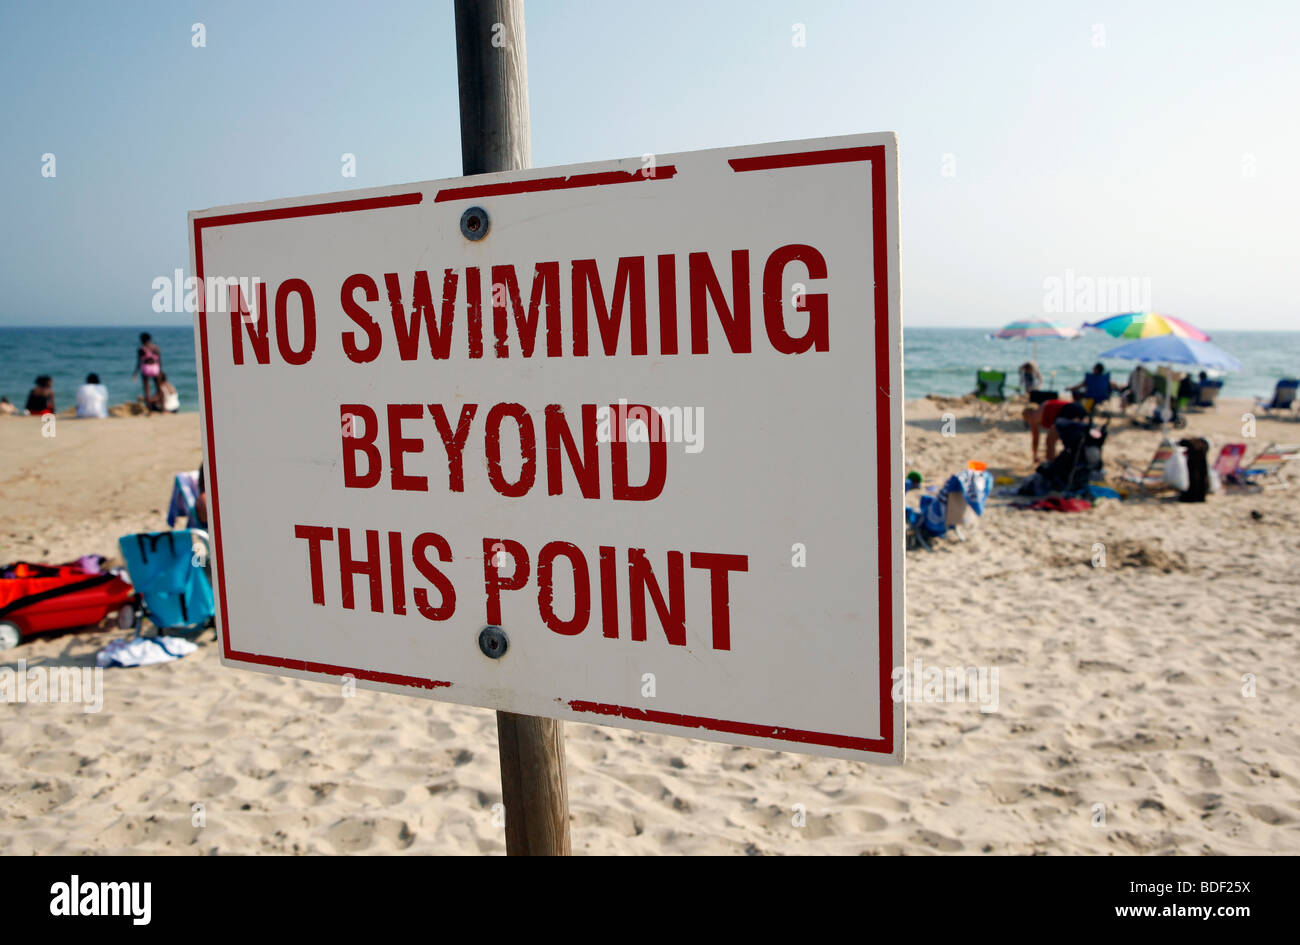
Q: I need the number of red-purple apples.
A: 0